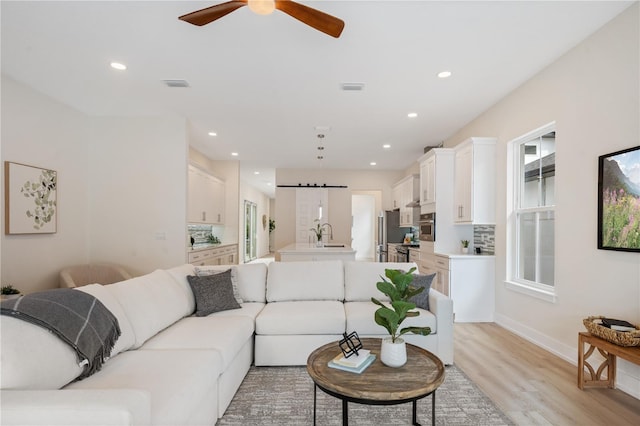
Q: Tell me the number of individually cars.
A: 0